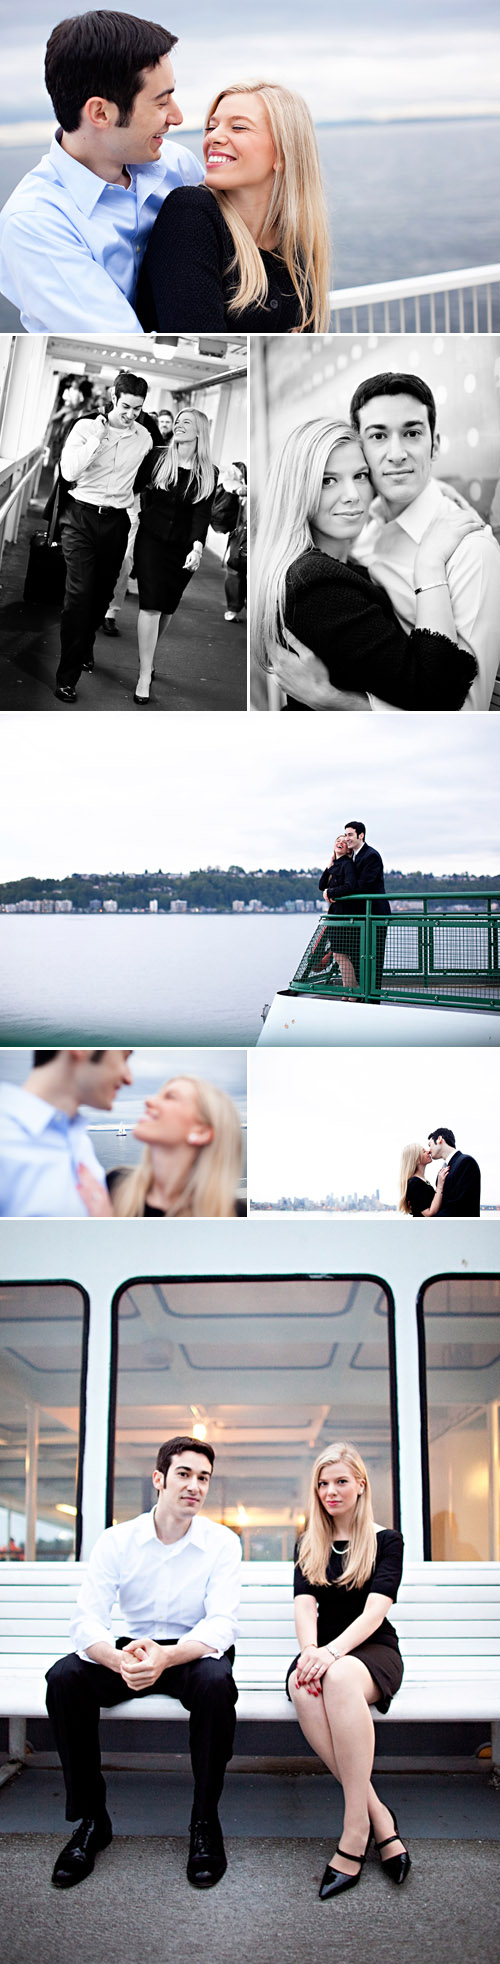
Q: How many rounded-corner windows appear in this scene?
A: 3